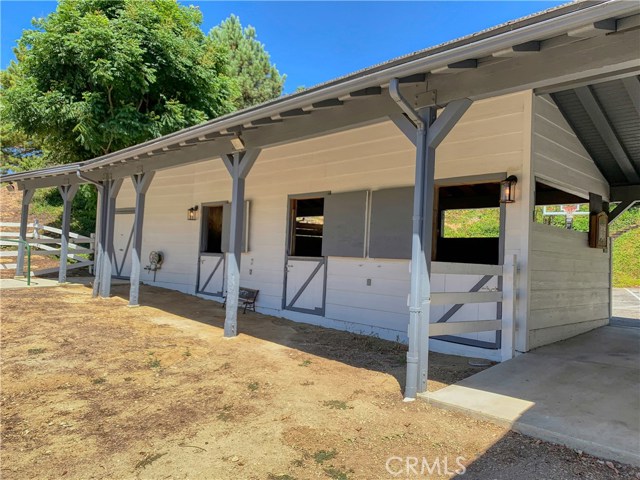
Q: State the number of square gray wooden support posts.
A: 6